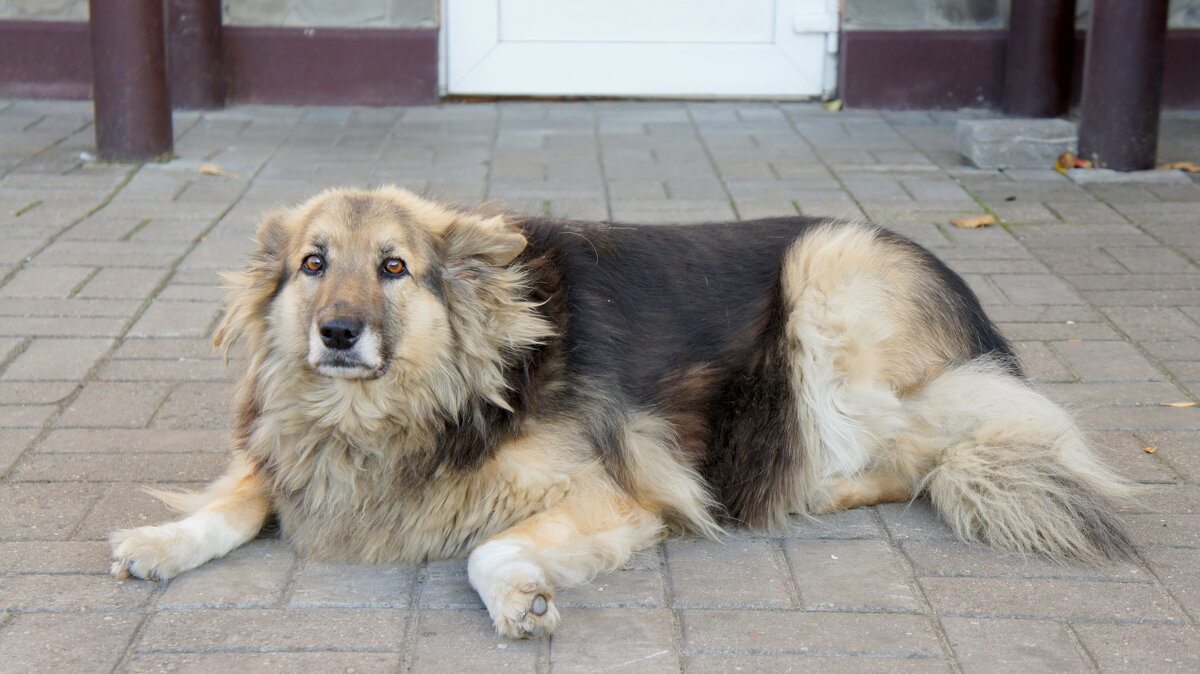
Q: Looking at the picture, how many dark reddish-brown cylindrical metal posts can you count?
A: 4